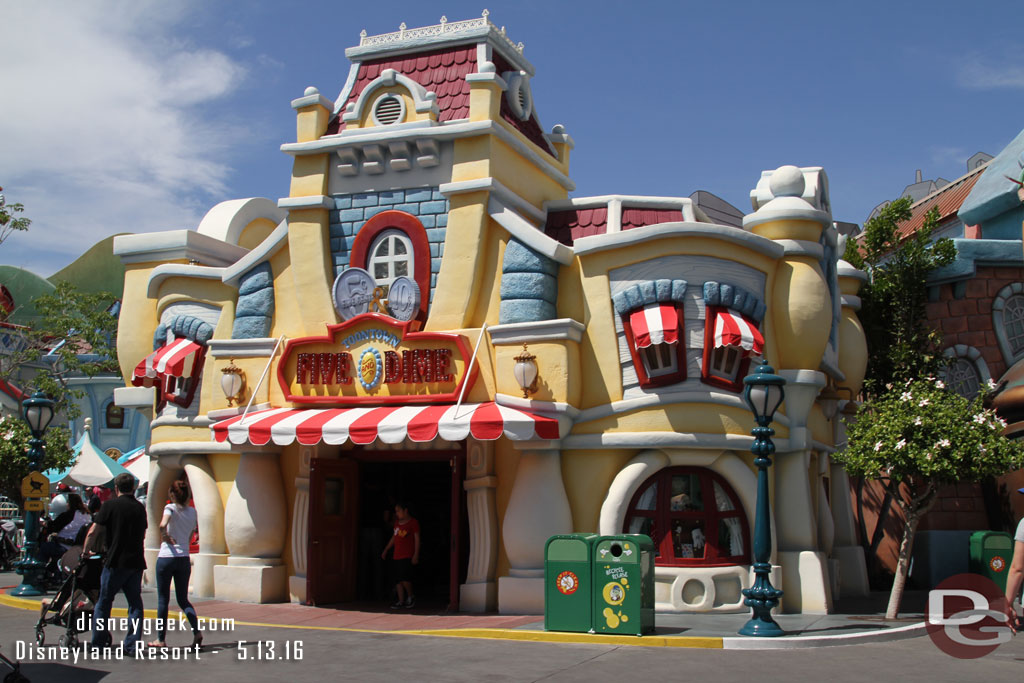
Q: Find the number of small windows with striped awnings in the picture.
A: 4